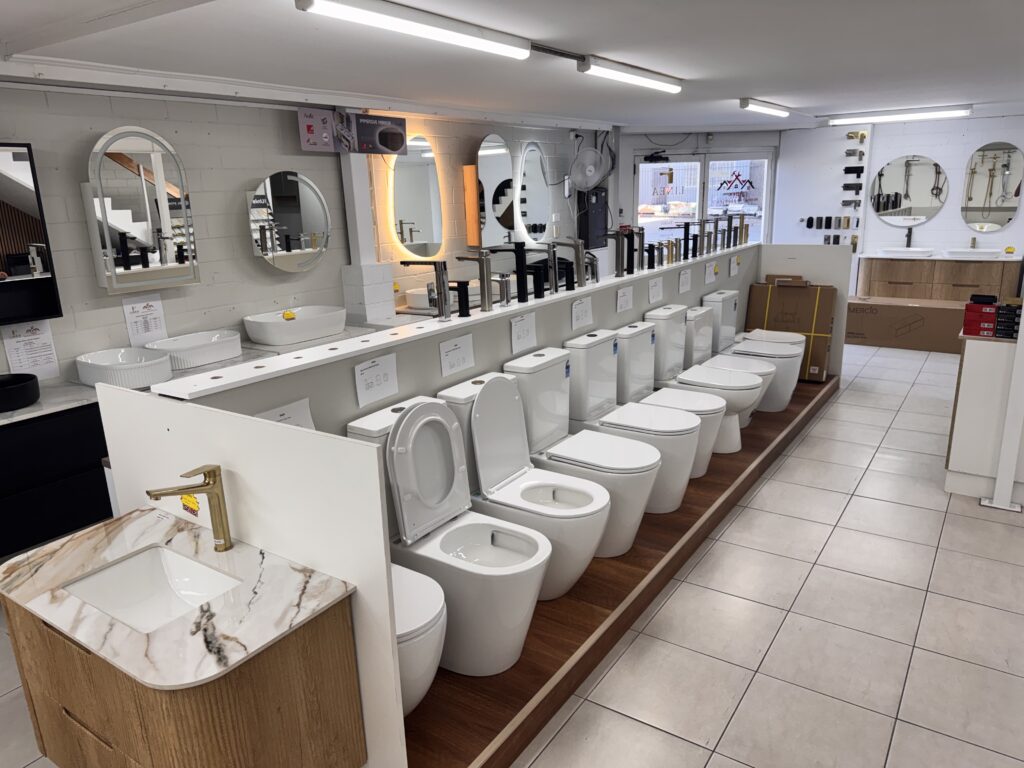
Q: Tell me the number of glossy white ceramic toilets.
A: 10